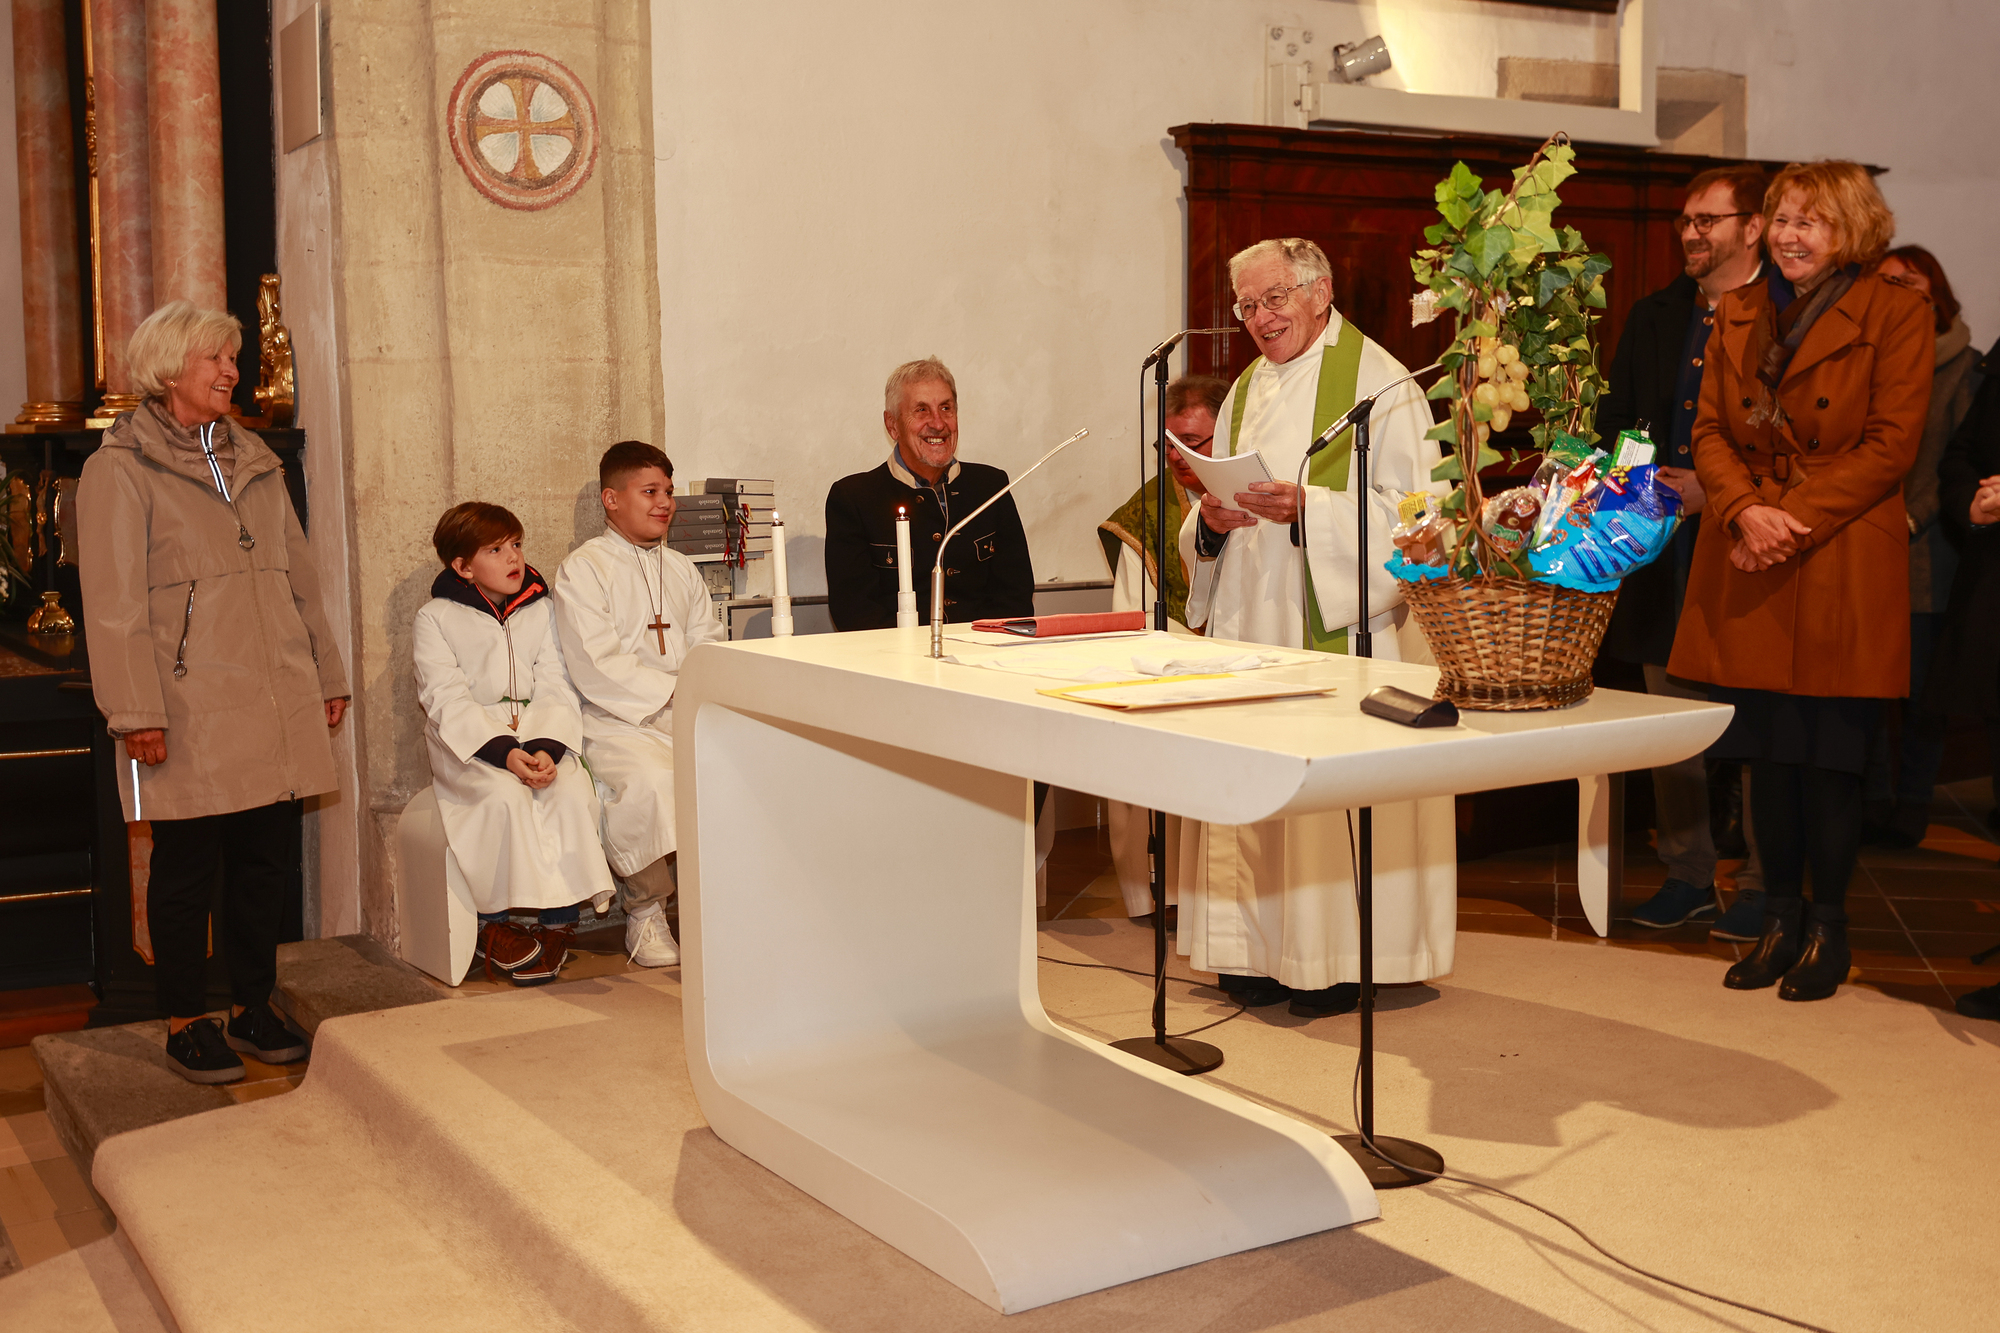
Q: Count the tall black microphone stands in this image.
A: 2